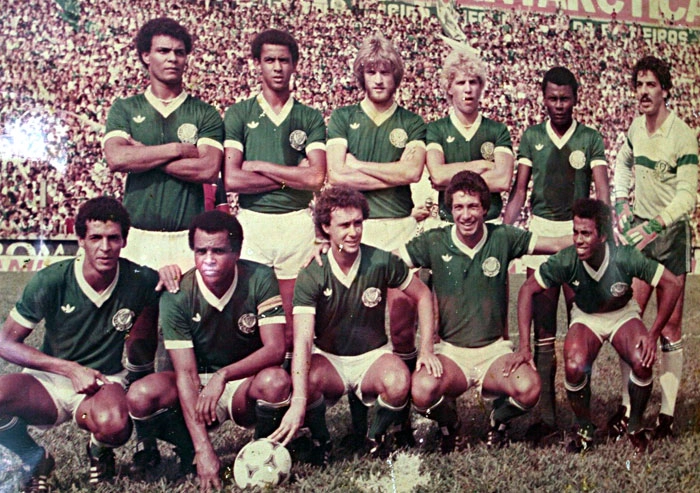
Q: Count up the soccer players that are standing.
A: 6